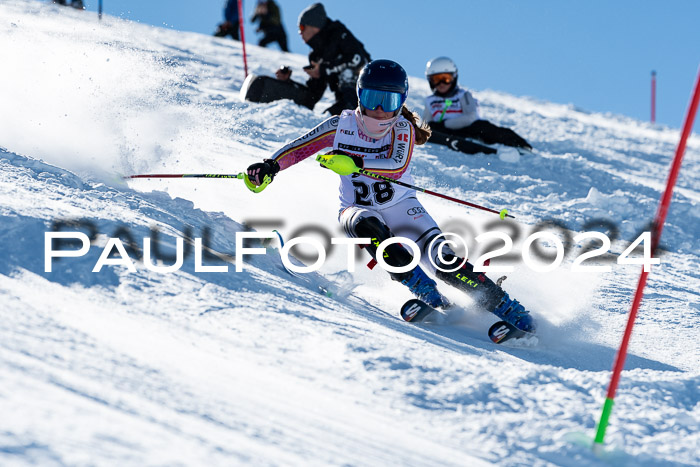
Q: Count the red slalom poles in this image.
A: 3